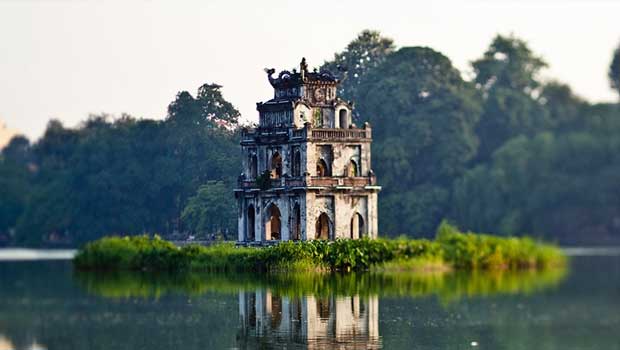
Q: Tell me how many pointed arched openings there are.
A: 10